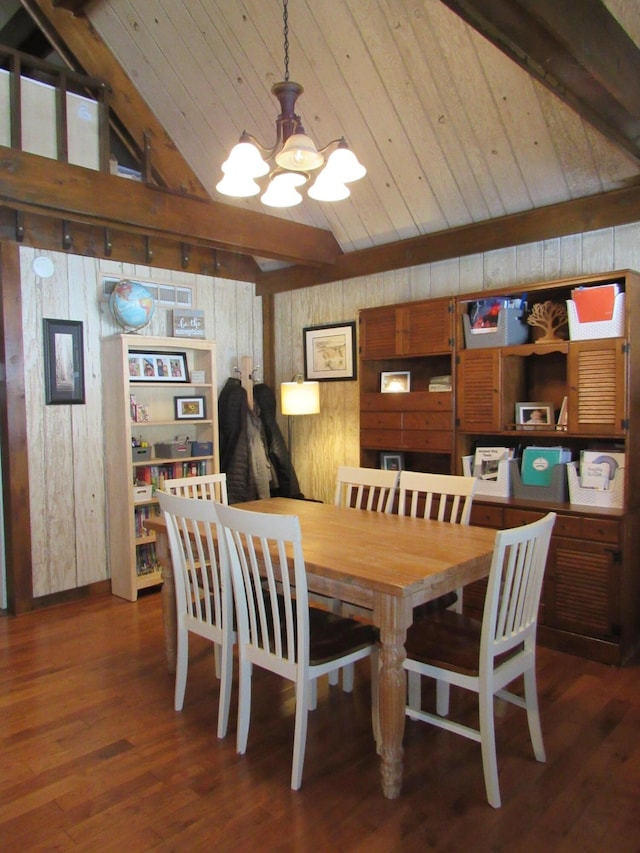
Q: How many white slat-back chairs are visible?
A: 6